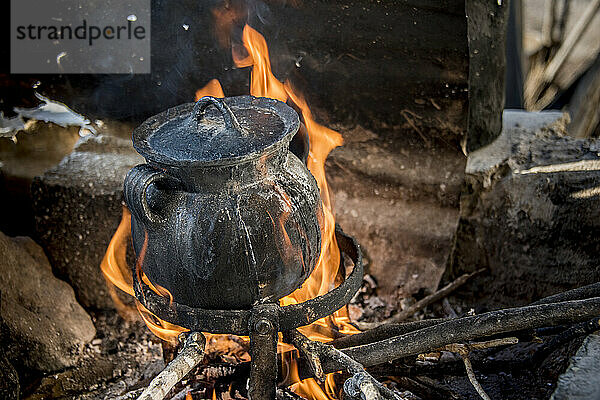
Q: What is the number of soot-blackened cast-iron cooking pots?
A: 1